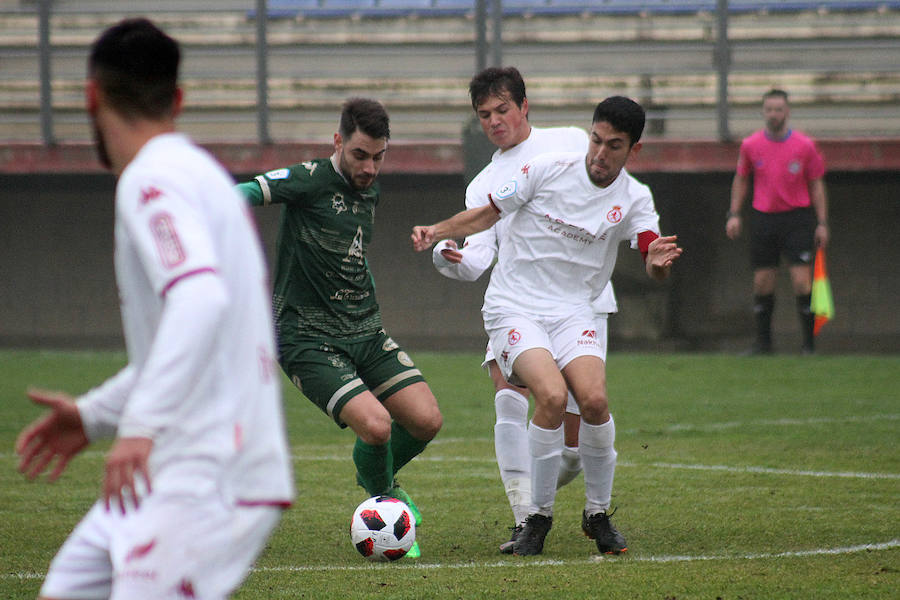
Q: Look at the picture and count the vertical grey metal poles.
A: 5